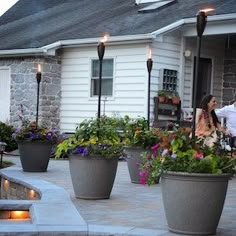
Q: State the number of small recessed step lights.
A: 3